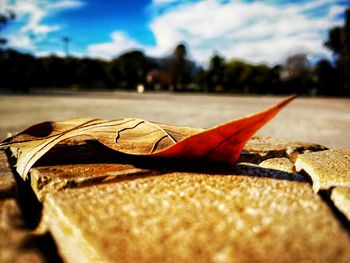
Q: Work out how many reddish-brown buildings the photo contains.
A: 1